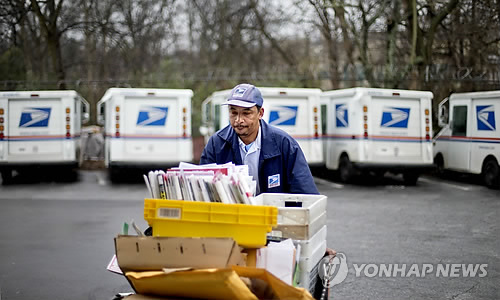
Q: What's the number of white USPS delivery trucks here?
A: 5